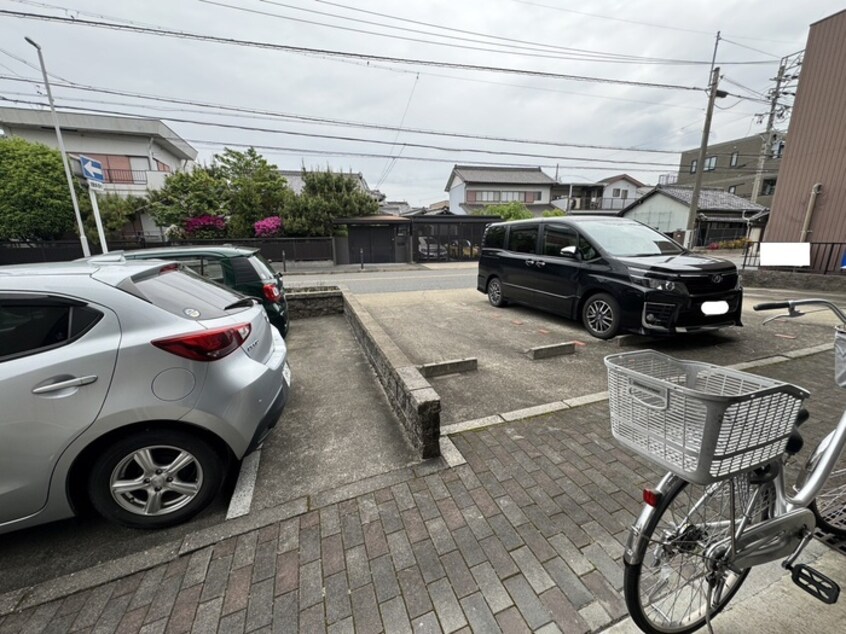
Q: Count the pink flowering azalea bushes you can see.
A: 2